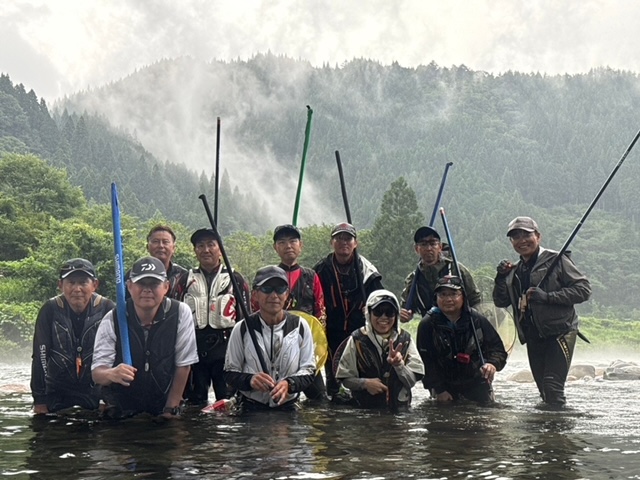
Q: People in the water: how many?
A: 11